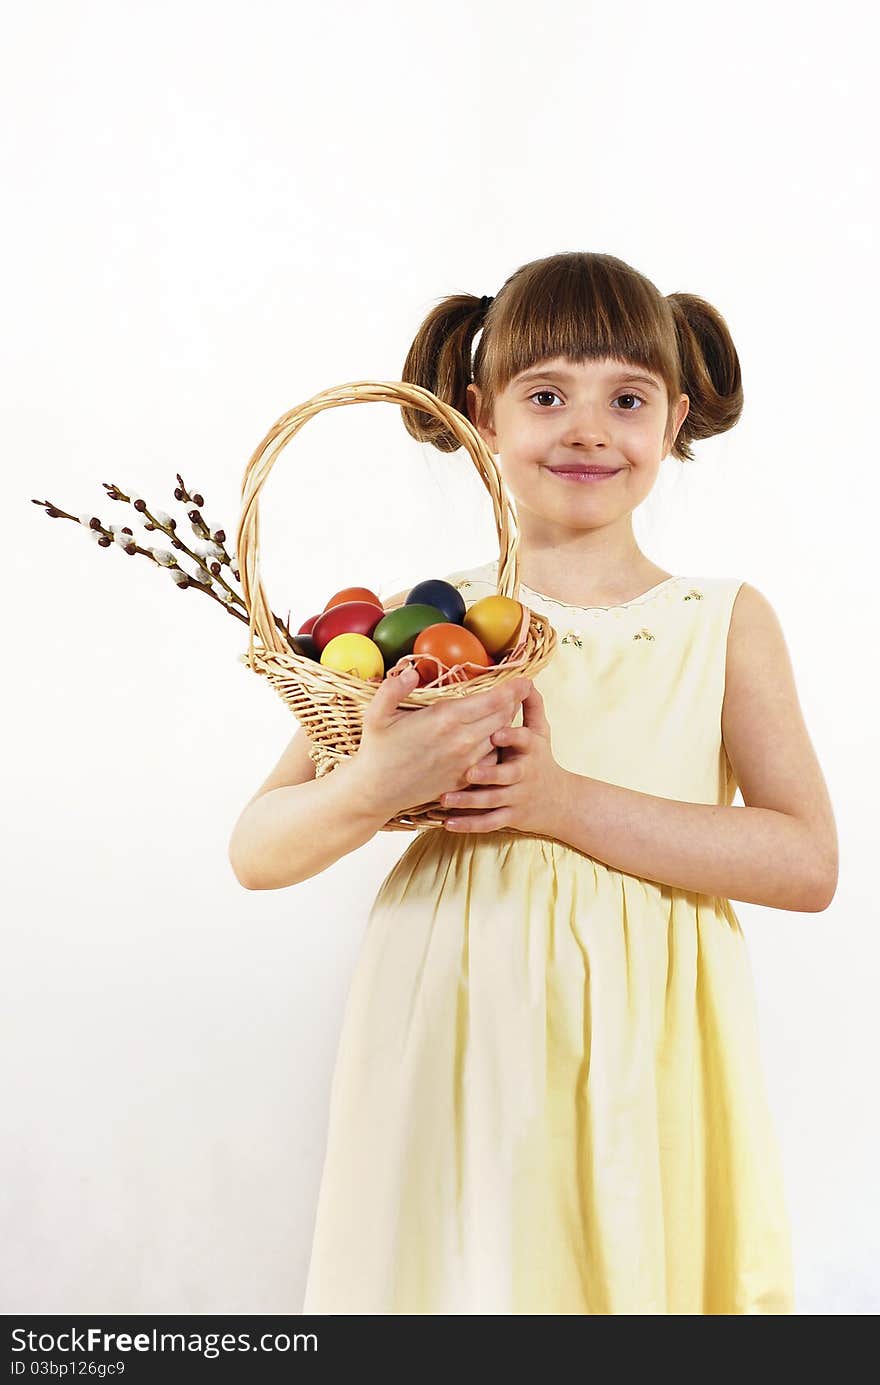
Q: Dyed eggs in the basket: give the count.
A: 9